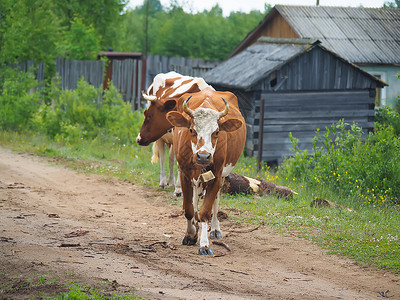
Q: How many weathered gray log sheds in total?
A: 1